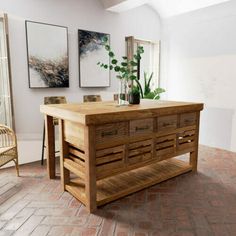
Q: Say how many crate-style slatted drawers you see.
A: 4